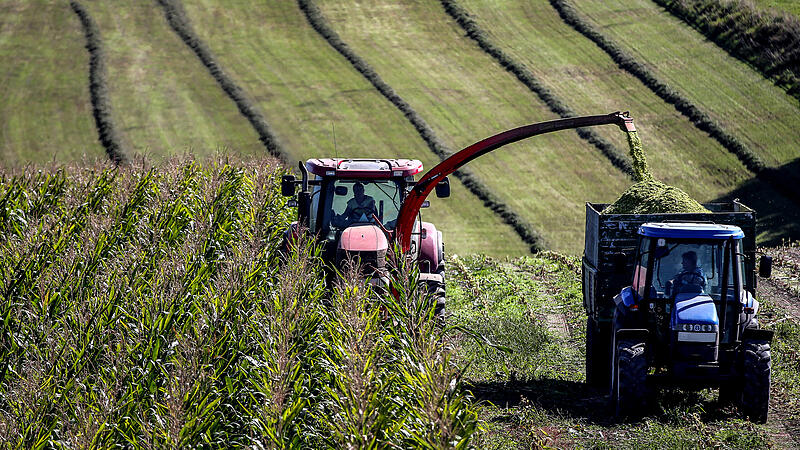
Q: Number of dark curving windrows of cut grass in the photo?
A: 5